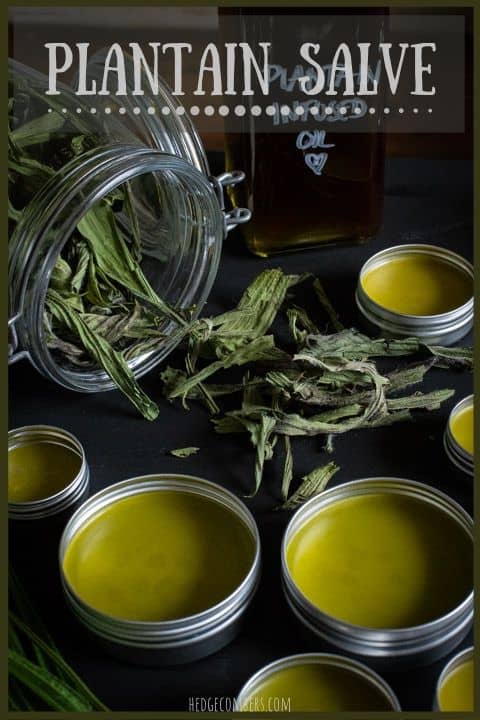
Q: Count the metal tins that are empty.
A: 0